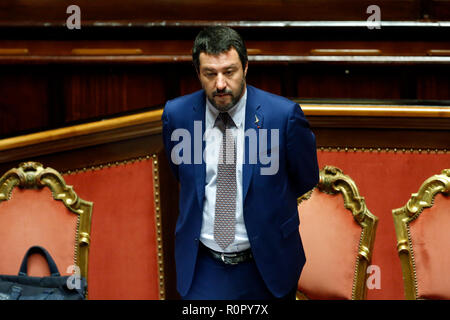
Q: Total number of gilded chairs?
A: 3